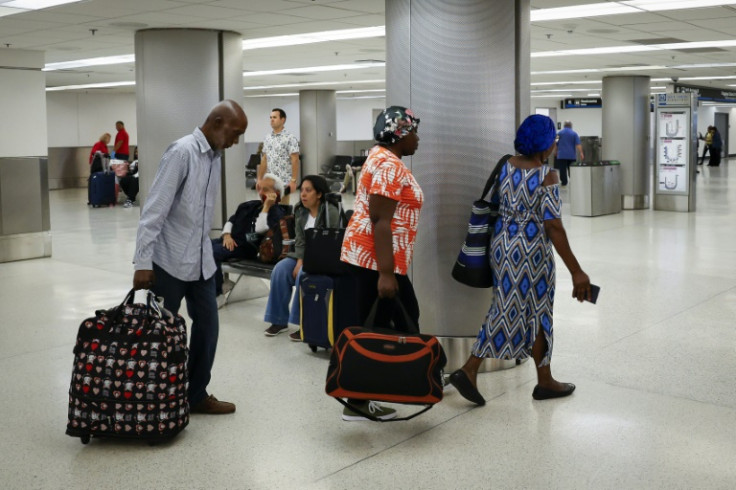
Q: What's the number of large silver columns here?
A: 4